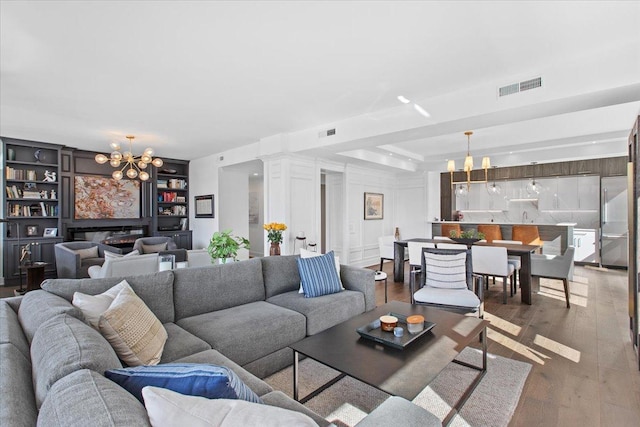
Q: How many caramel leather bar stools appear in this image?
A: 3